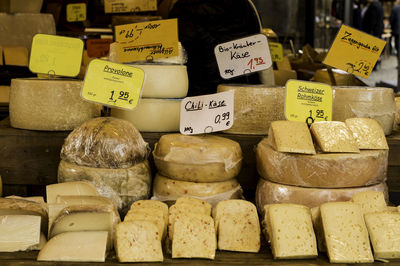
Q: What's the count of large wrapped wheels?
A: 6